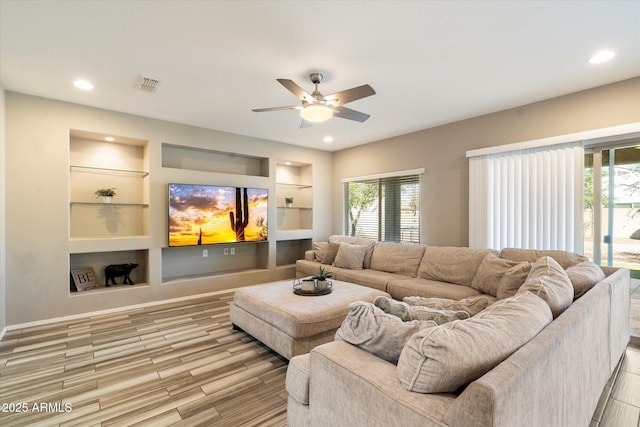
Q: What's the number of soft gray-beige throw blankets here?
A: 0